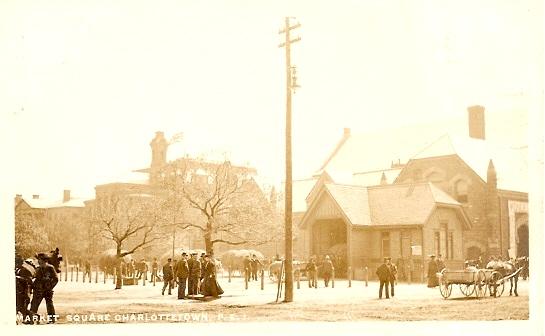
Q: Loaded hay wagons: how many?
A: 3